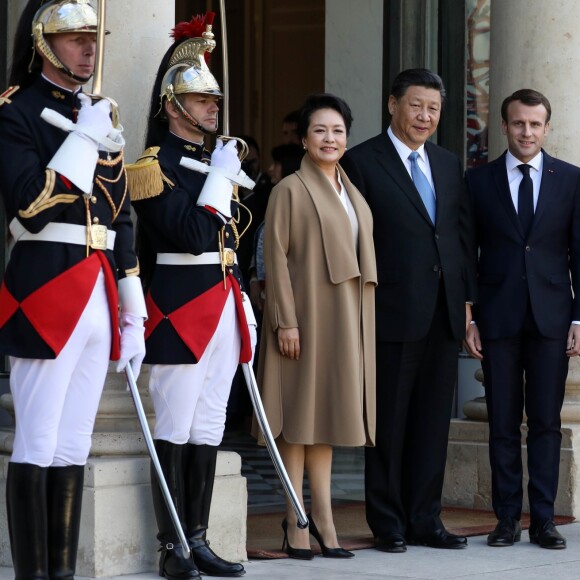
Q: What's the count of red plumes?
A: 1